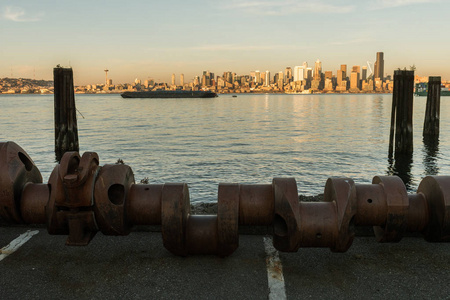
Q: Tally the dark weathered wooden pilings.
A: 3